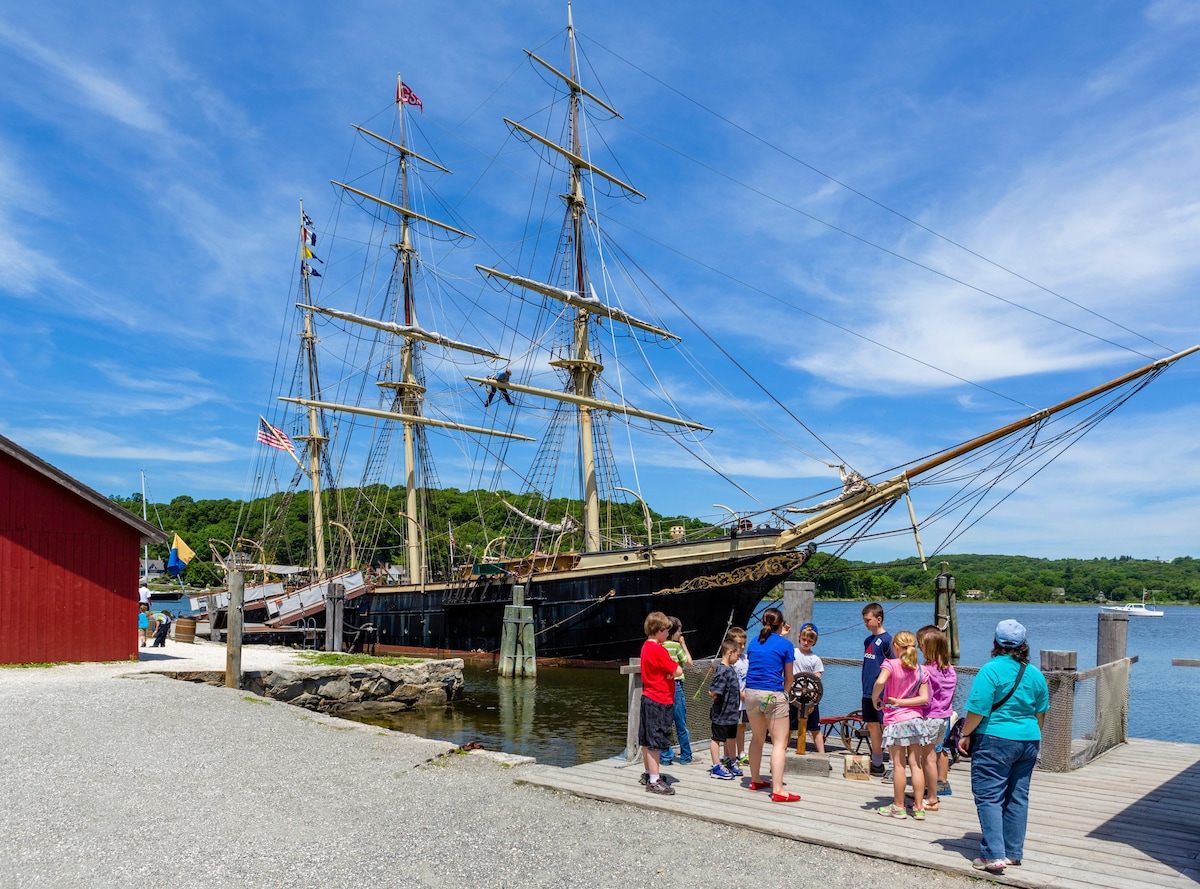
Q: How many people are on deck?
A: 11